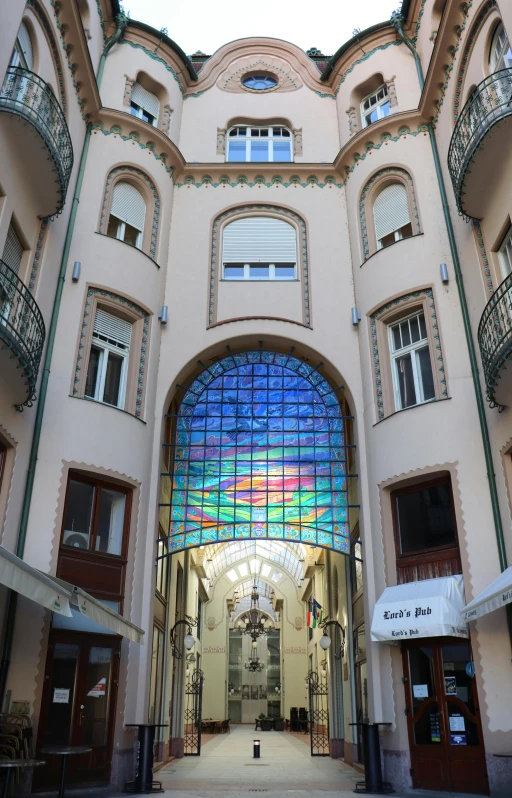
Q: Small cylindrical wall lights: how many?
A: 4